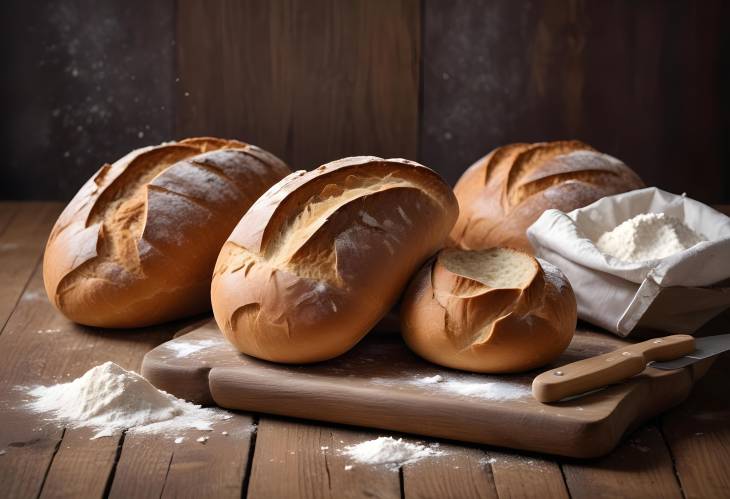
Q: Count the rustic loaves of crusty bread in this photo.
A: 4